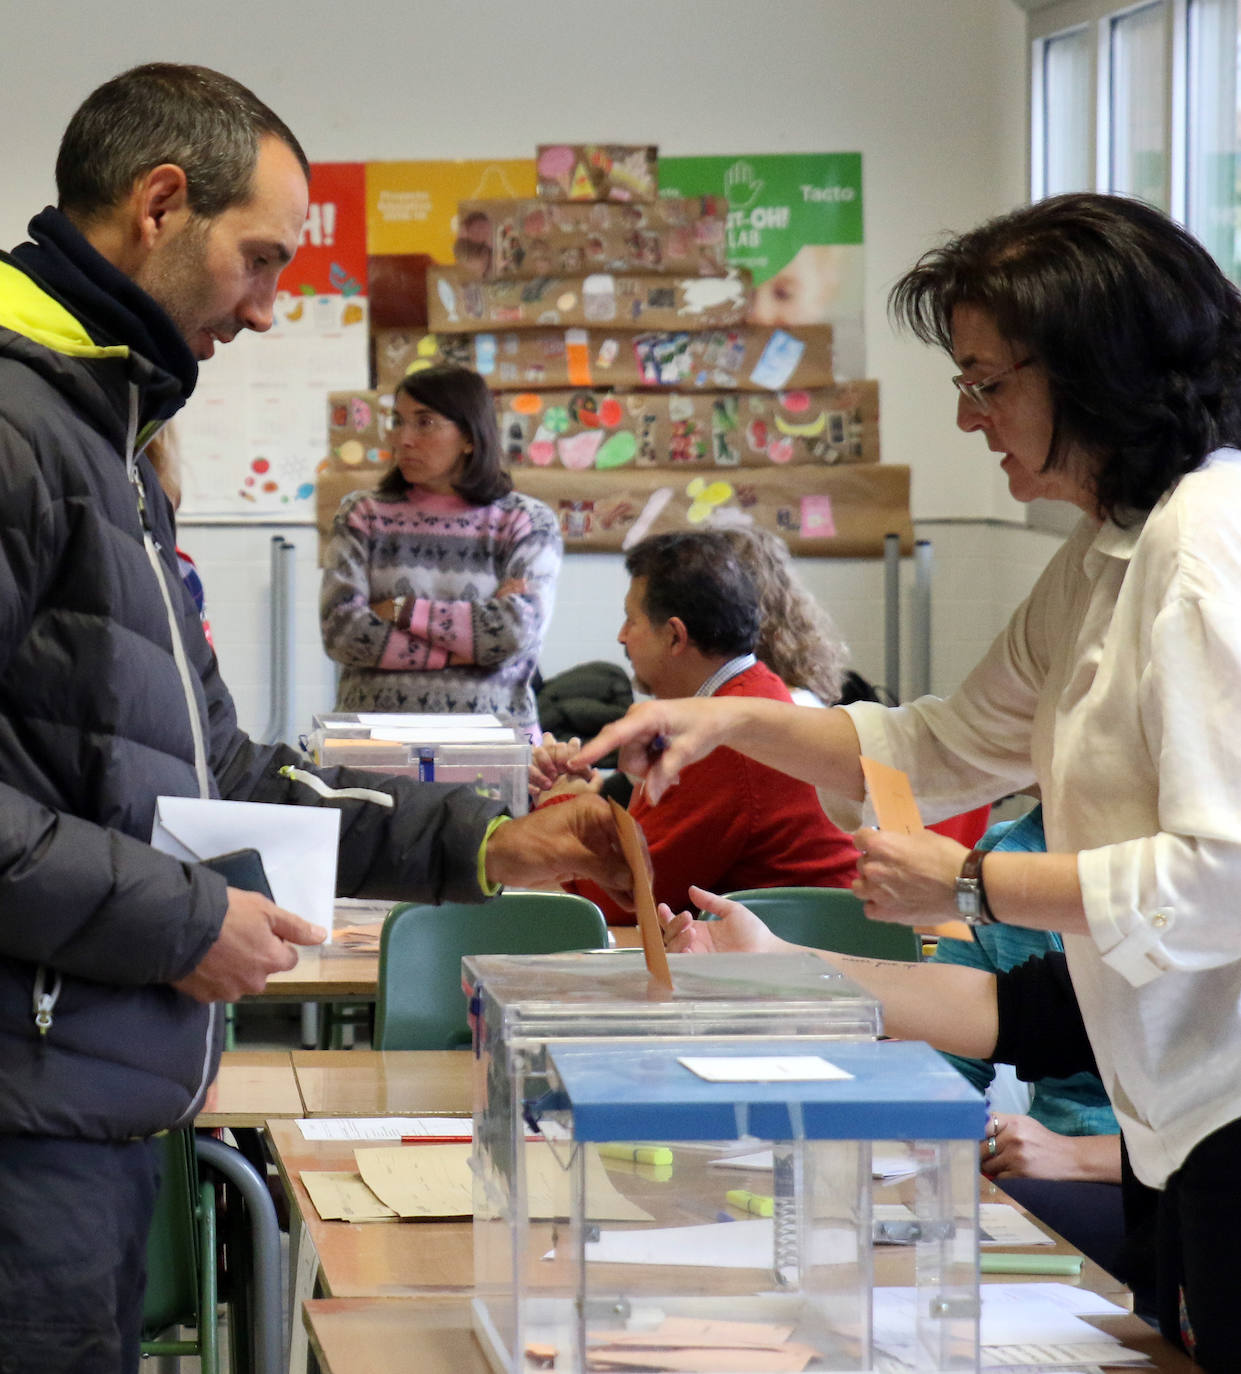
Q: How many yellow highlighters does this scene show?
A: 2